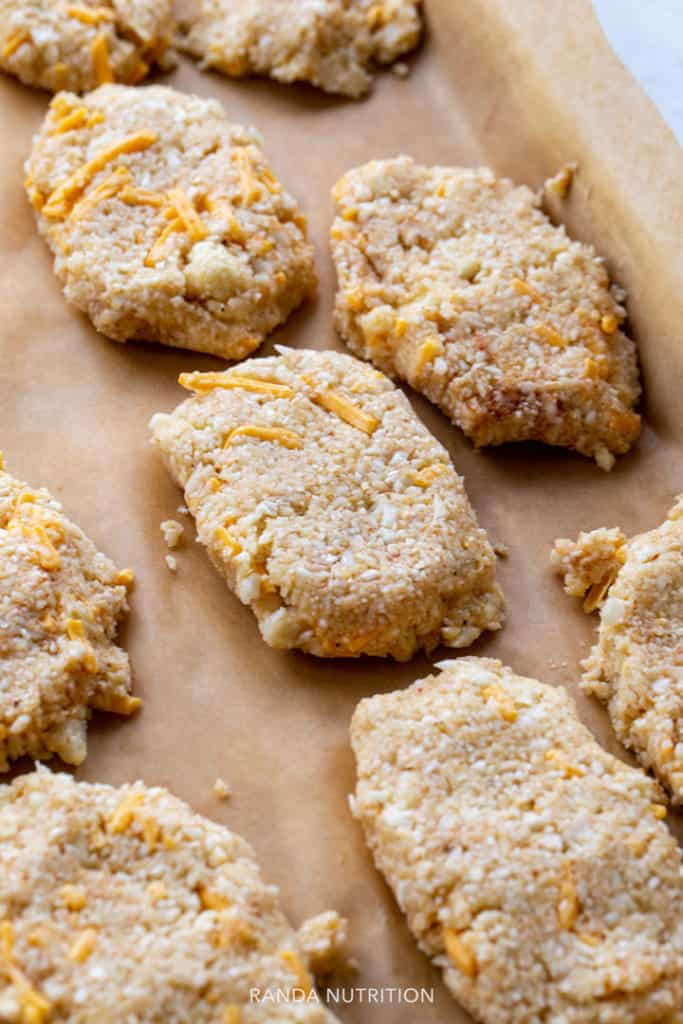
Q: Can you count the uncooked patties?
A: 9